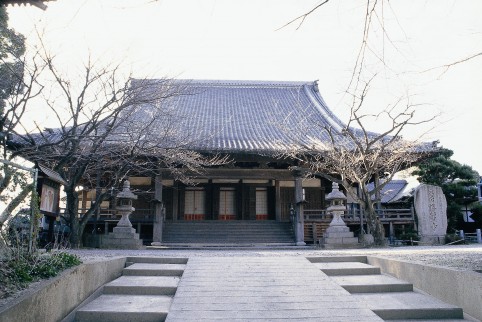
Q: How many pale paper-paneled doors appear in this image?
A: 3